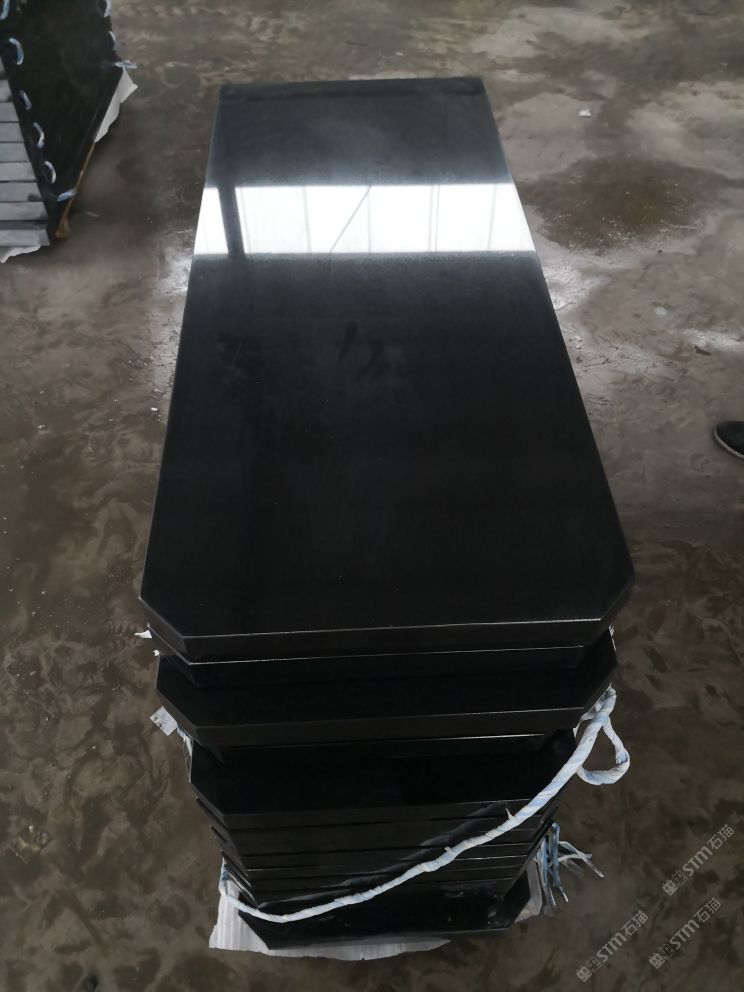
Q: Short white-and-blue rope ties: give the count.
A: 9